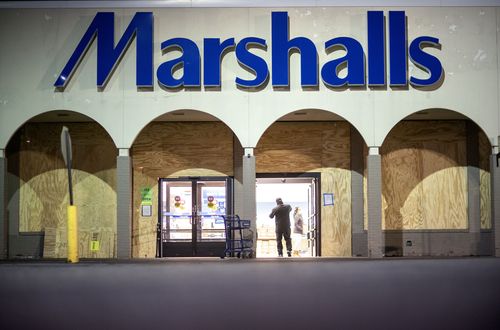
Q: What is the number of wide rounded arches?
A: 4